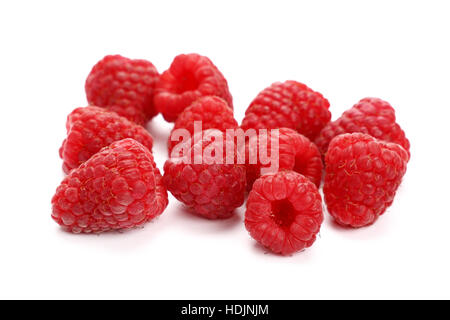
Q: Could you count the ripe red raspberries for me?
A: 11